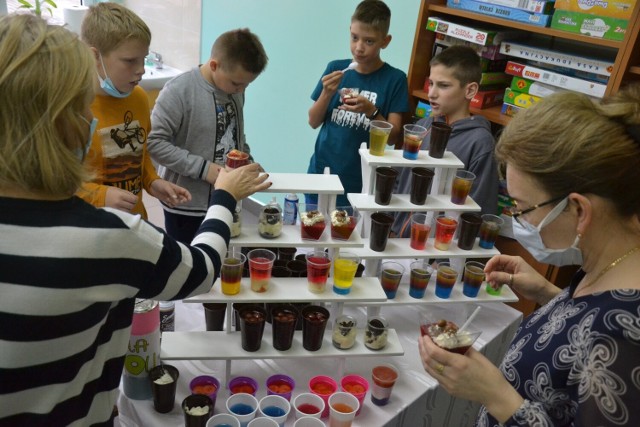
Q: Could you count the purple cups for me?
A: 3